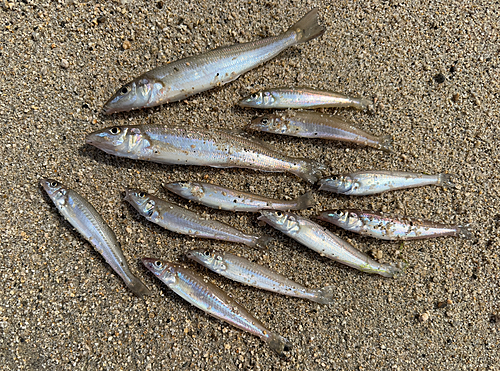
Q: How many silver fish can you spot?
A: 12